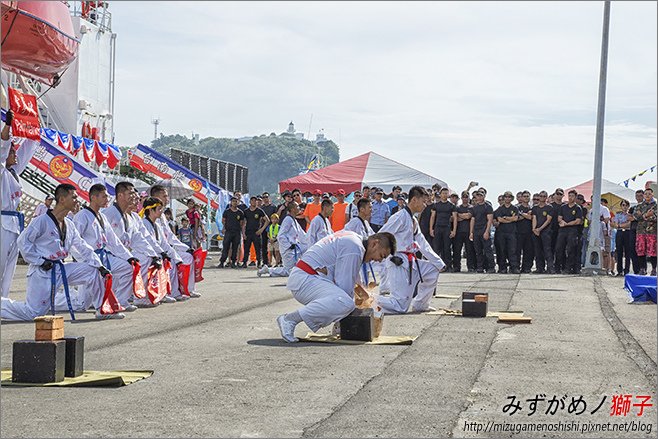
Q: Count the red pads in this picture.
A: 6